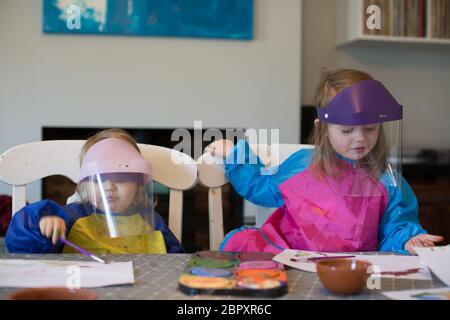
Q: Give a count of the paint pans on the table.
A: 8